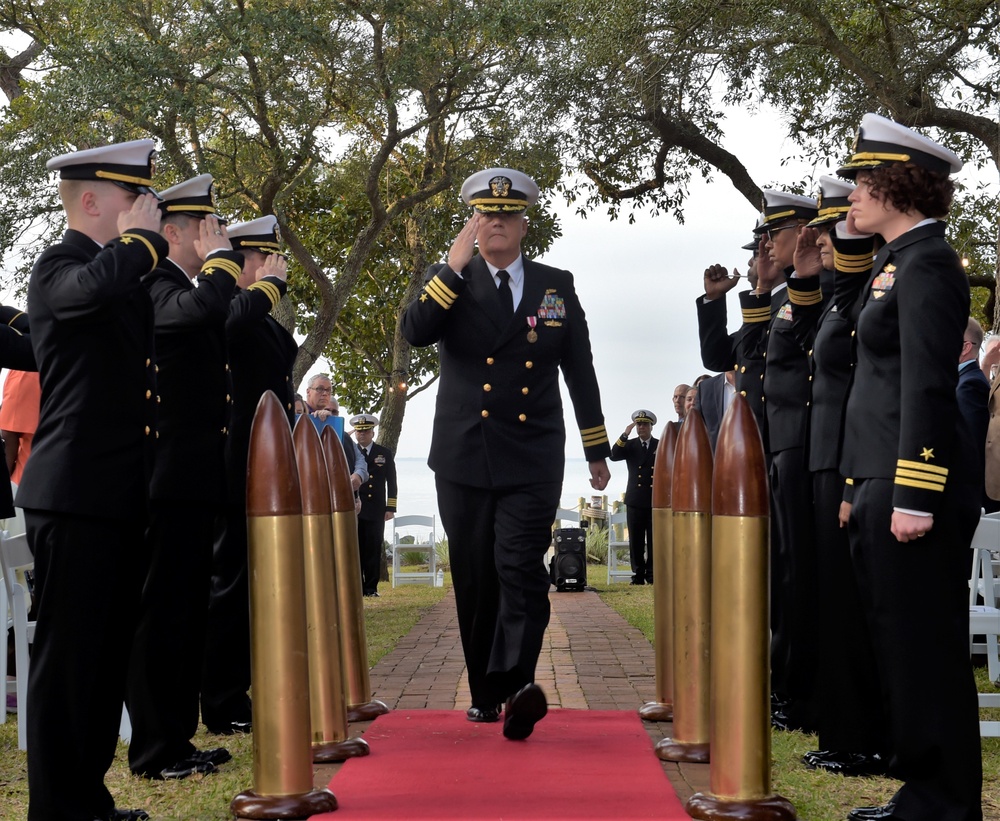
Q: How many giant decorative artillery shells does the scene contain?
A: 6